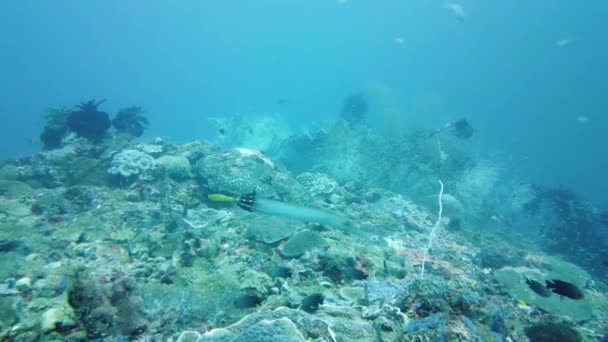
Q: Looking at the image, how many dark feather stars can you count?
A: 3